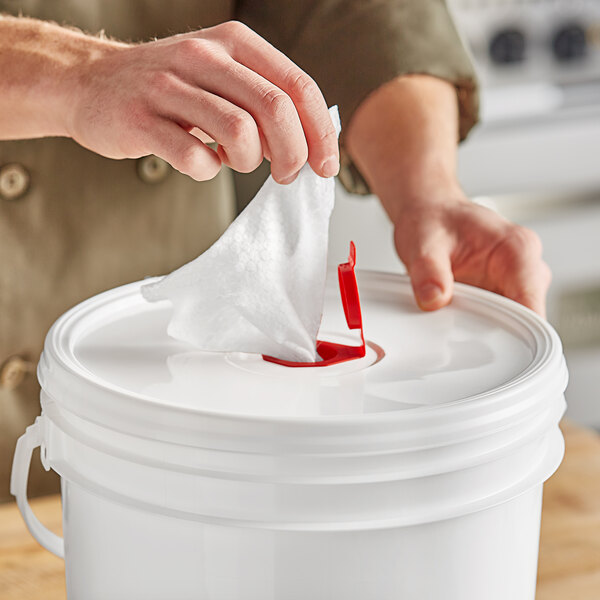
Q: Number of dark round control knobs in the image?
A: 2